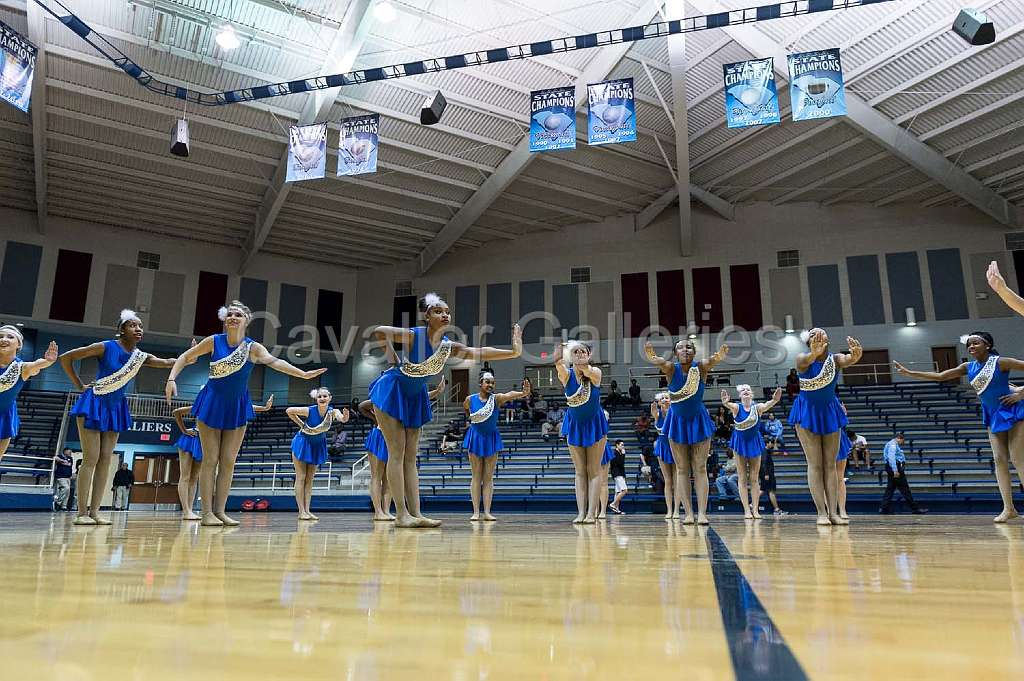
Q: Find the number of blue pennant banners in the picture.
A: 7